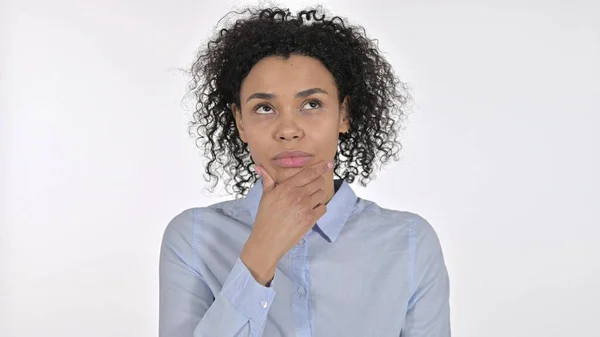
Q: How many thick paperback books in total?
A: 0